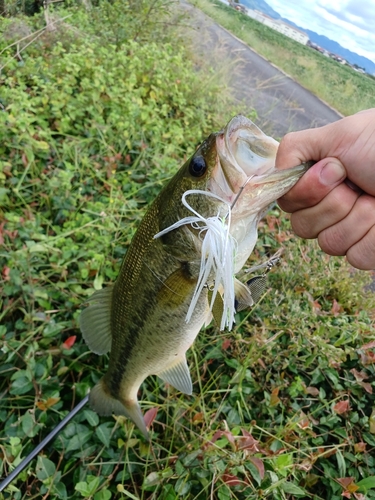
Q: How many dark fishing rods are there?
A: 1